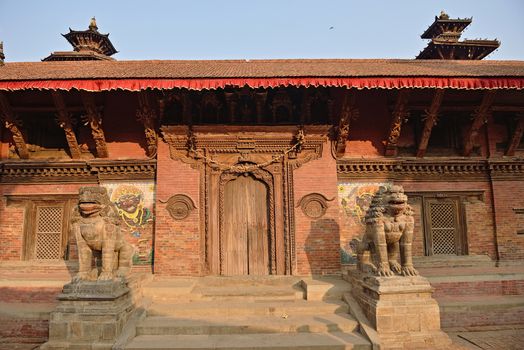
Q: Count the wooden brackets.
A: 9